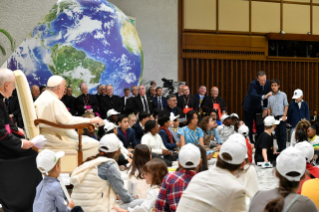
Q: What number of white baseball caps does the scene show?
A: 15